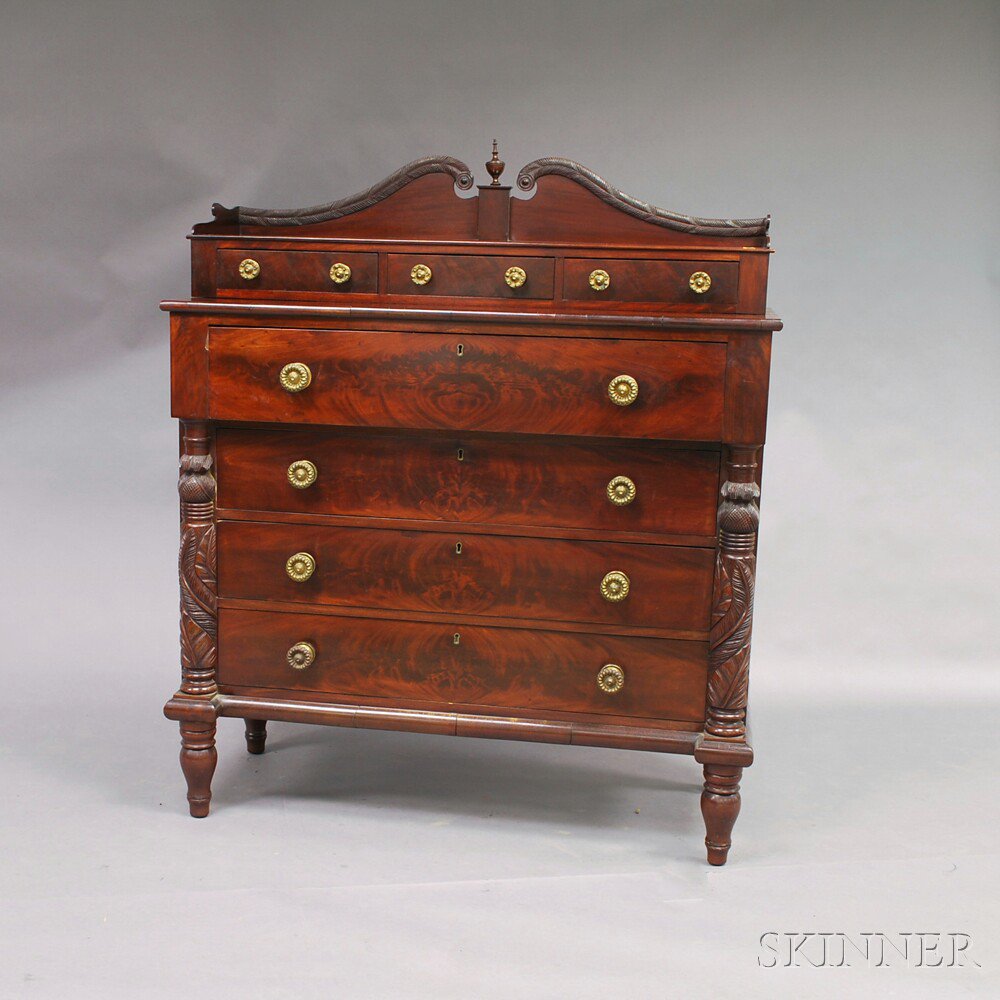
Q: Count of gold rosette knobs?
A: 14